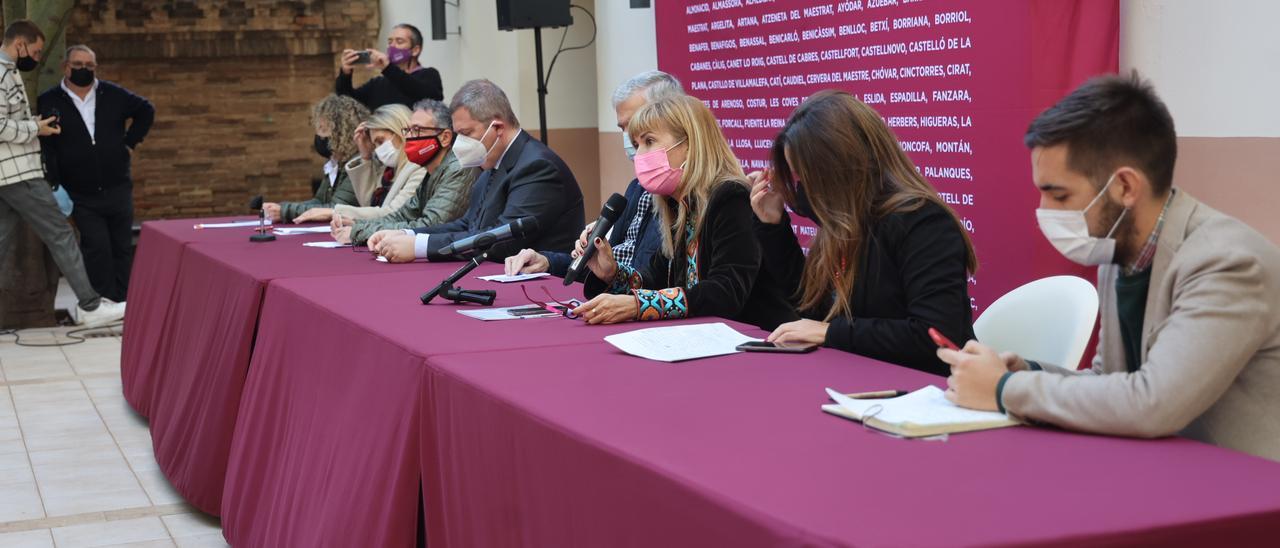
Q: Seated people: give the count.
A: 8